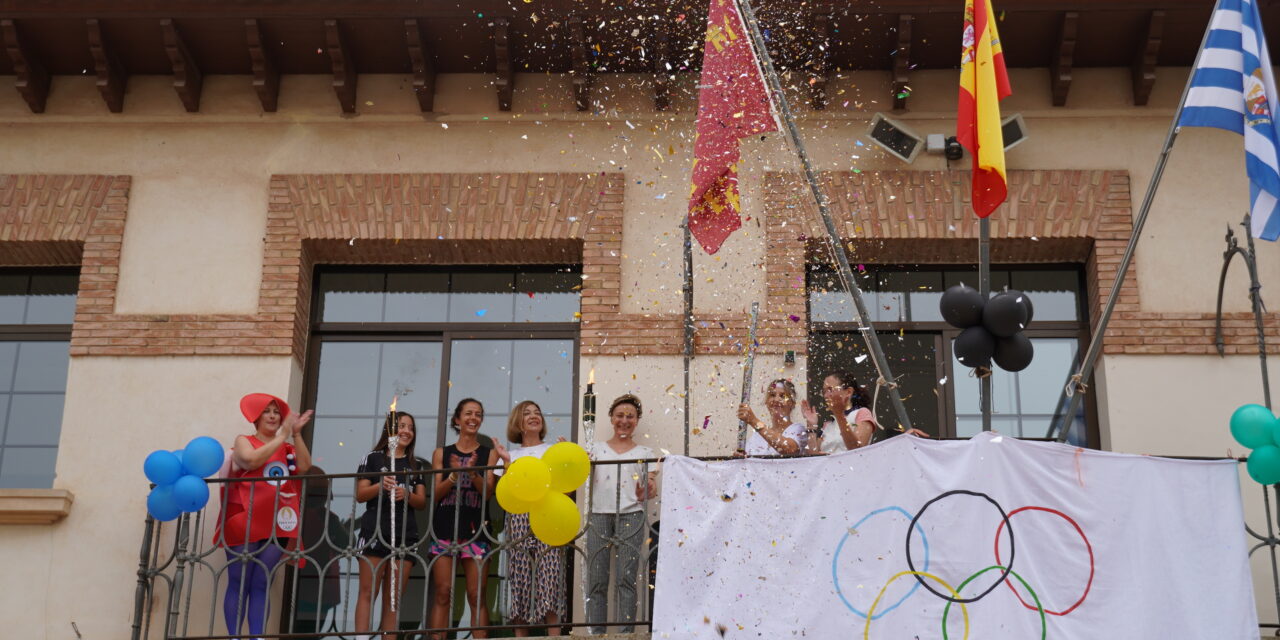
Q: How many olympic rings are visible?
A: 5